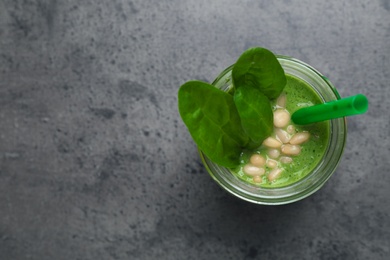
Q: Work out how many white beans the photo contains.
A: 14